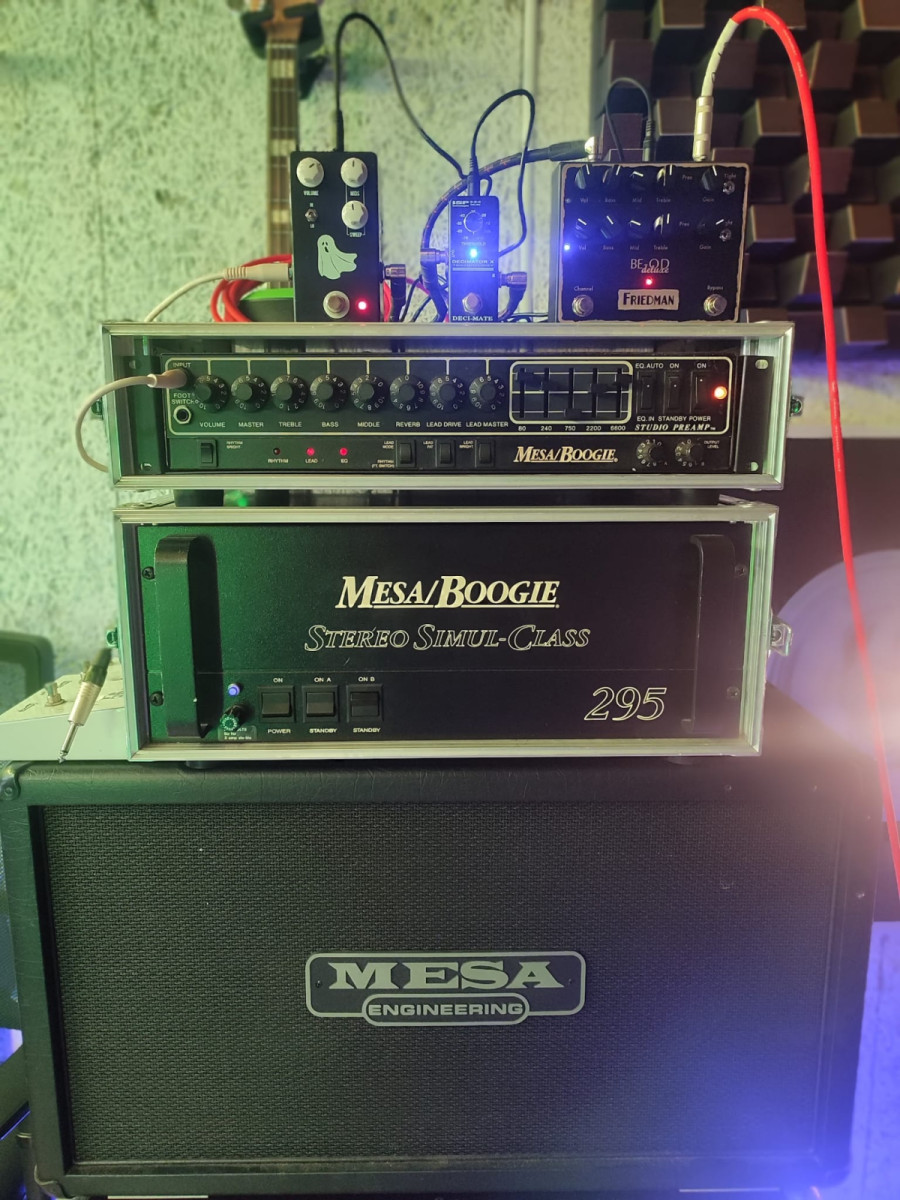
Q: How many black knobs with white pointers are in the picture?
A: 10